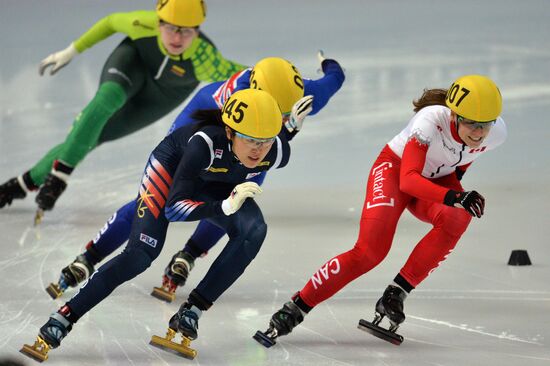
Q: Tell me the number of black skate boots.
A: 8